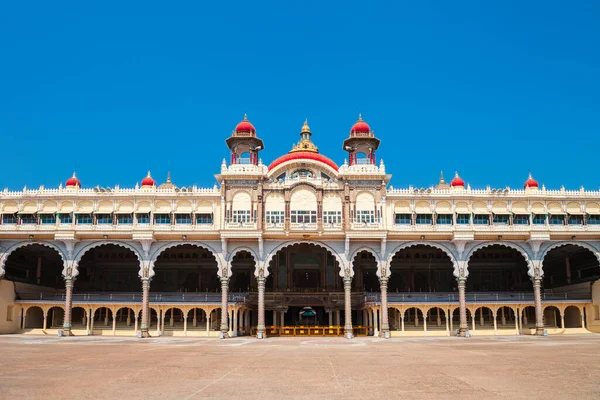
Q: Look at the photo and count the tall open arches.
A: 9